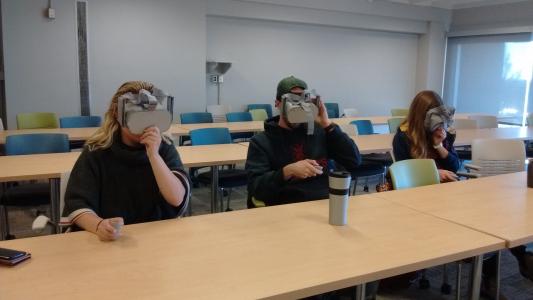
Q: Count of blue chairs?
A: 8